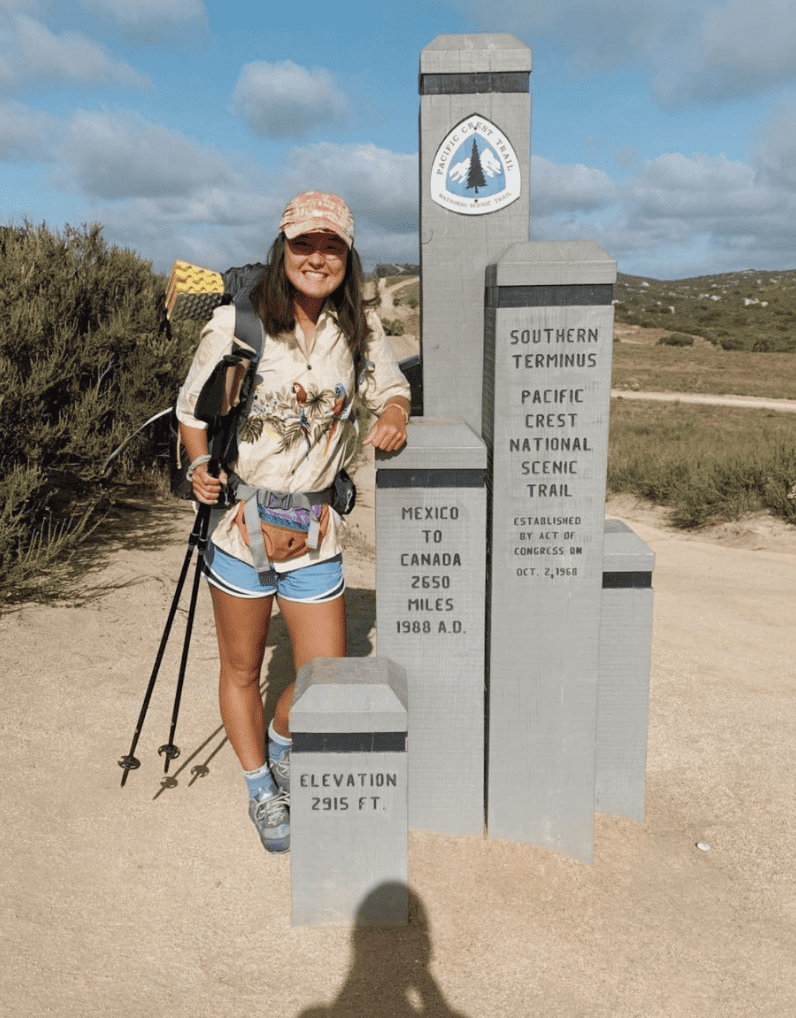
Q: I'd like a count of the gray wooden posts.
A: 5